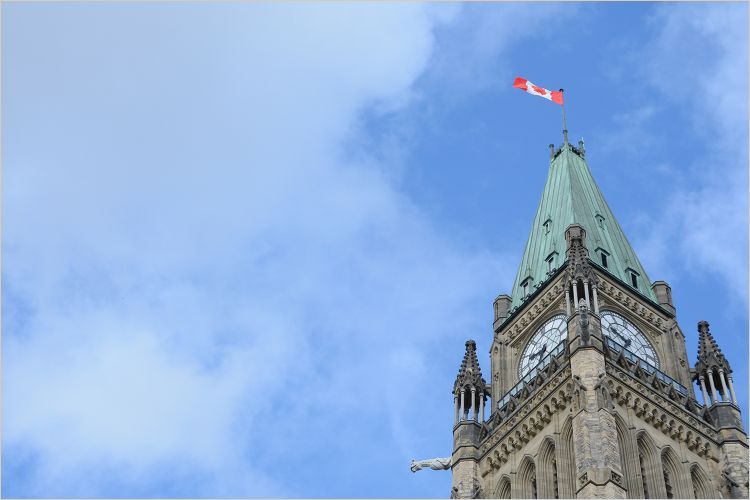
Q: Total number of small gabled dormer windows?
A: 6